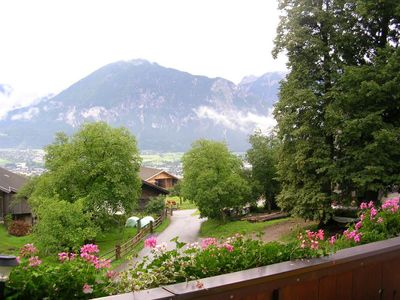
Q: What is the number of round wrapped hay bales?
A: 2